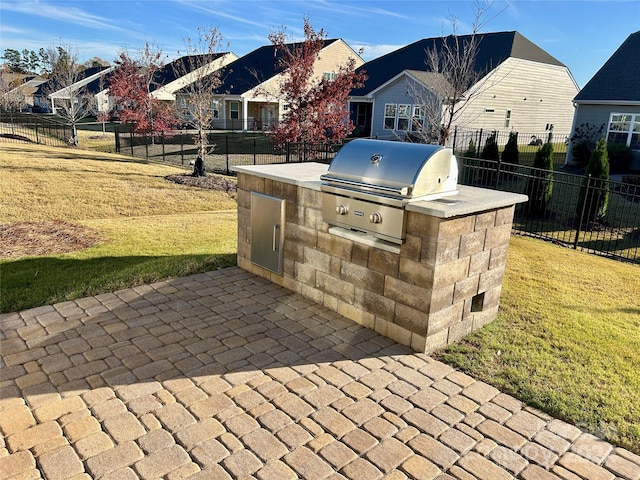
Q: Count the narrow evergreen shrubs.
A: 5